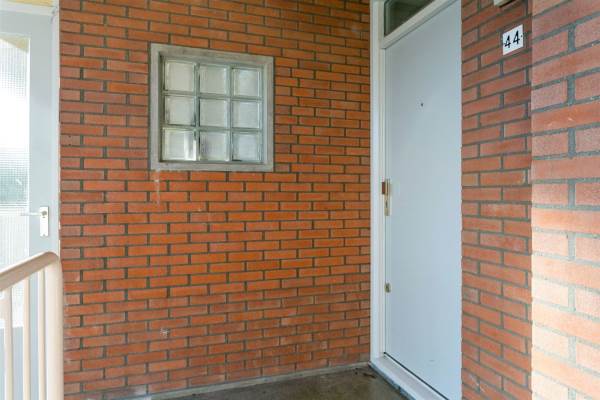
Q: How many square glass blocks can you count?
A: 9